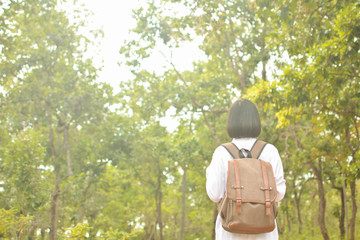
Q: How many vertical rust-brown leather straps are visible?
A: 2